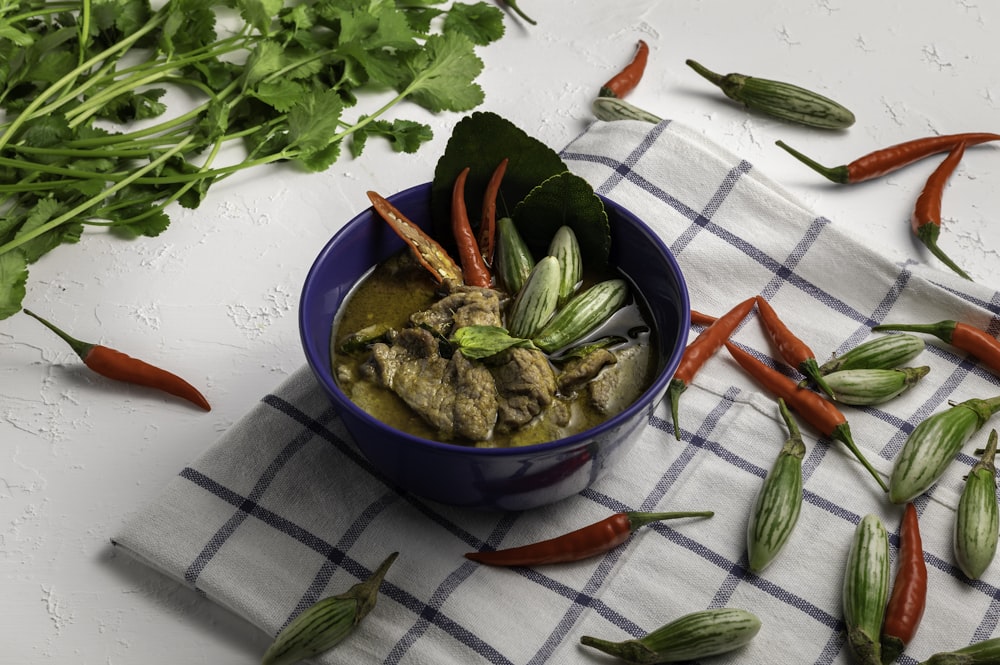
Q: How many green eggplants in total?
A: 15